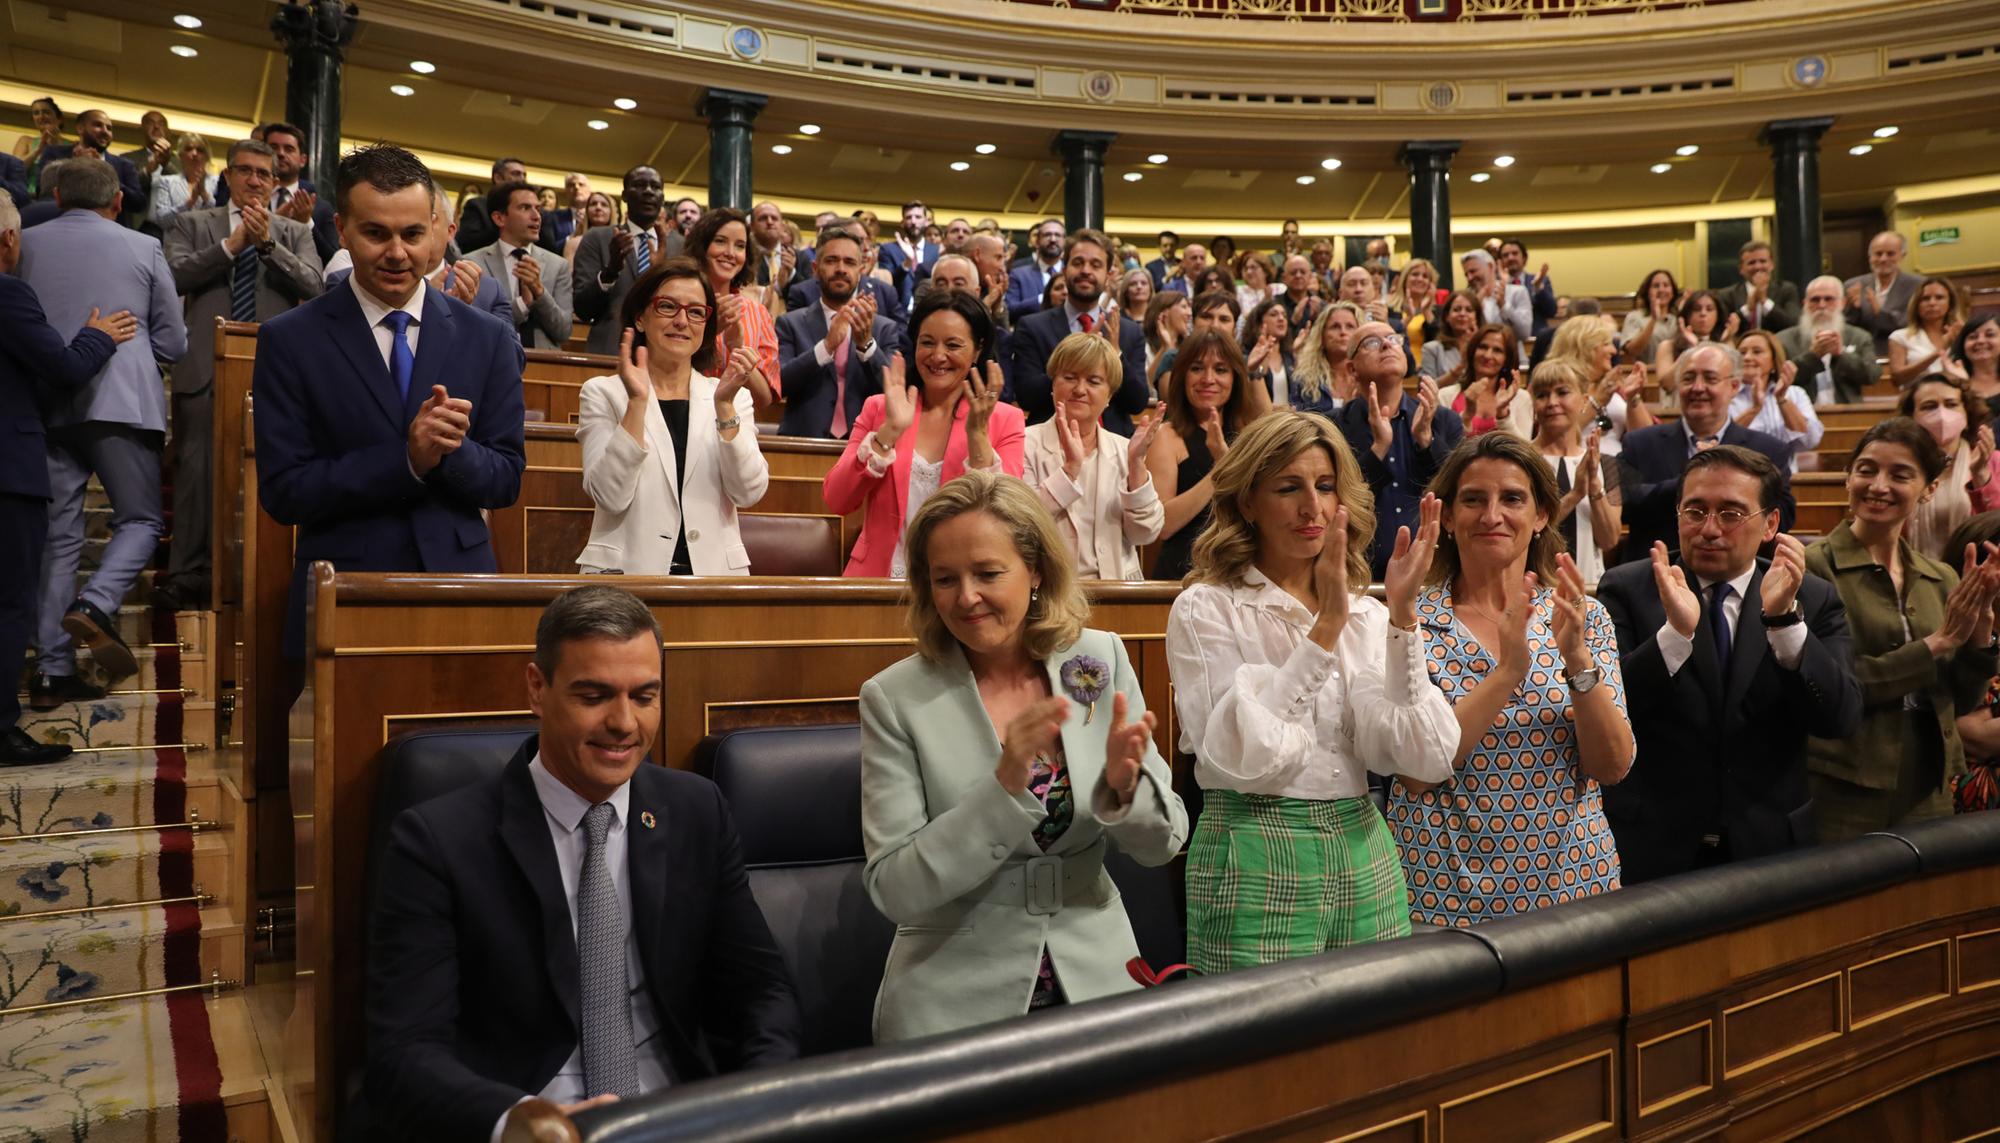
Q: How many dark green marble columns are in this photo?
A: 5